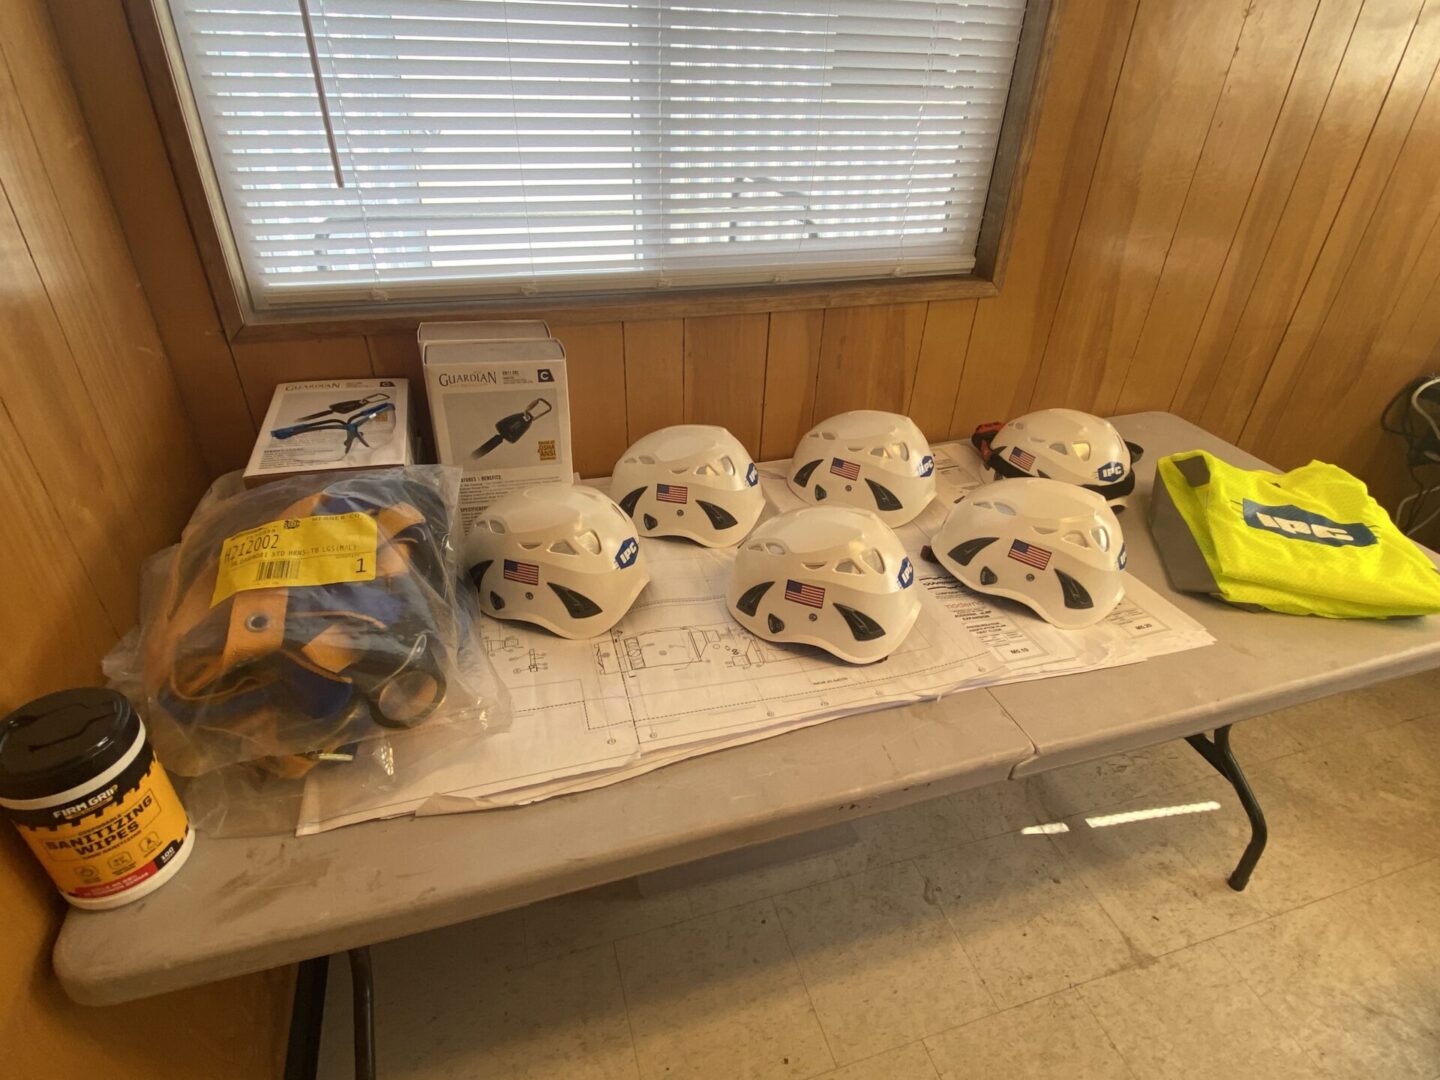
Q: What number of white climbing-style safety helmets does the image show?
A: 6